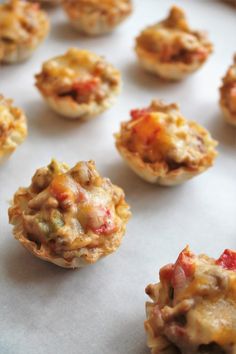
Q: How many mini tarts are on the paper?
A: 9